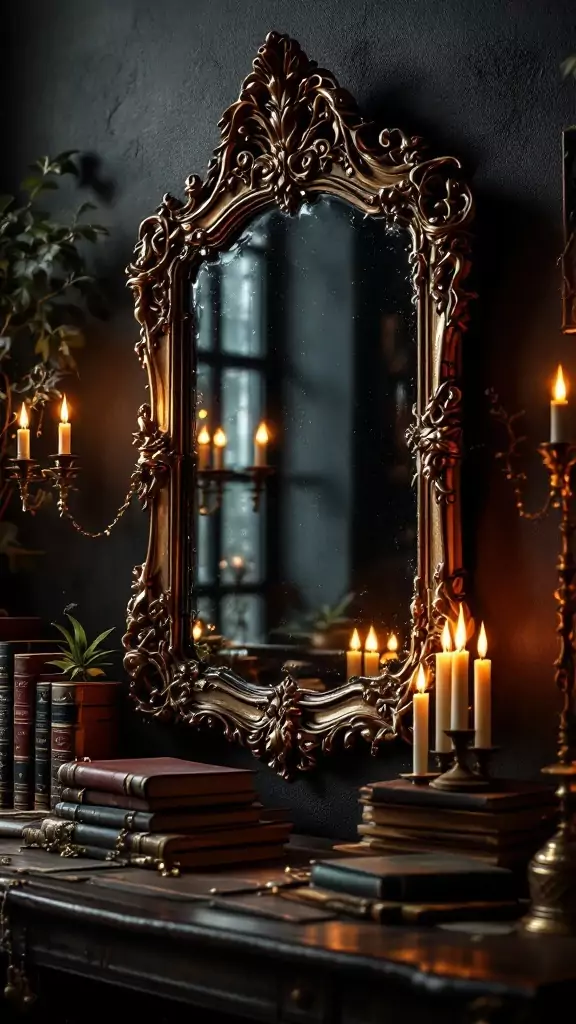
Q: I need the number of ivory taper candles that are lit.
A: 7